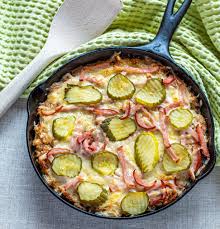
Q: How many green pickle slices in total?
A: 12